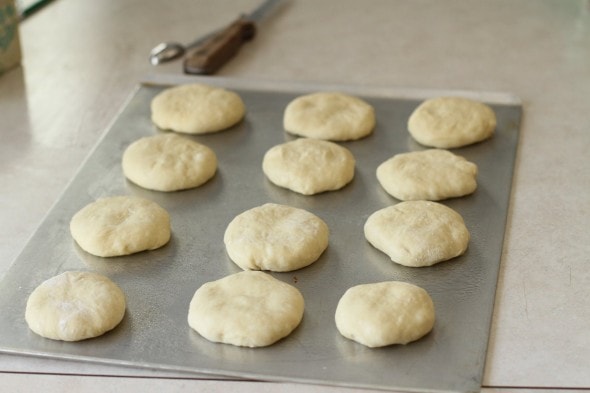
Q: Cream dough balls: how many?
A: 12